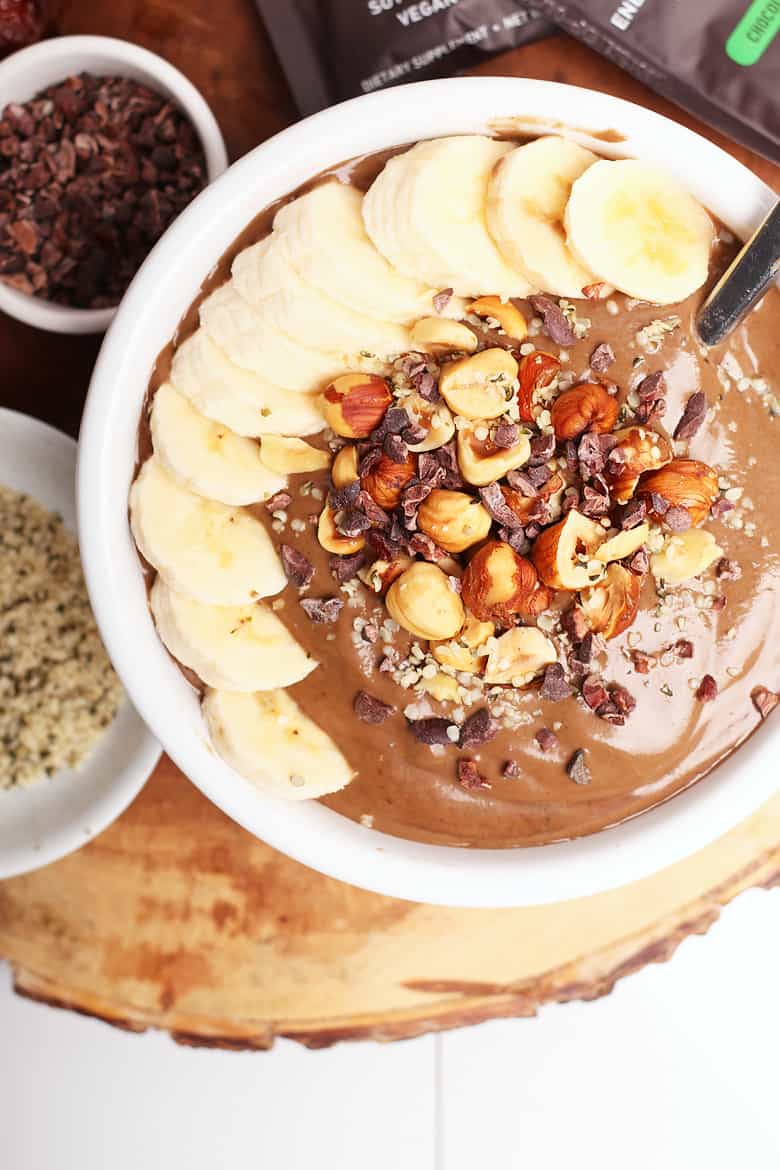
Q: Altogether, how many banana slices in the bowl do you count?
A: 11